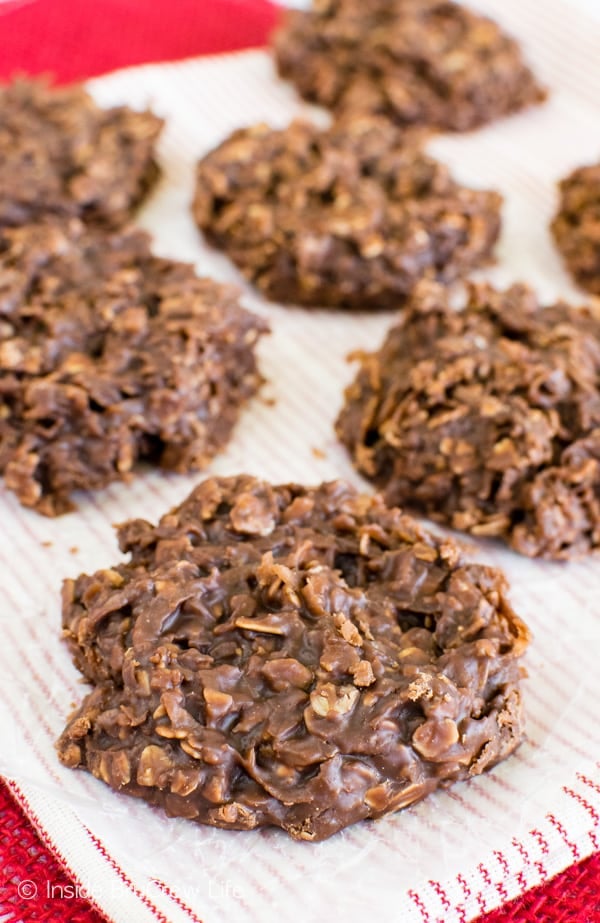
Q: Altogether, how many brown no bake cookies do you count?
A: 7